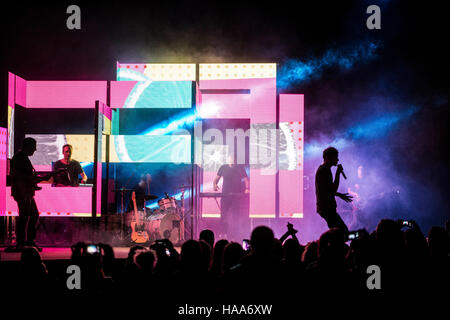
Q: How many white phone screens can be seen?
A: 5